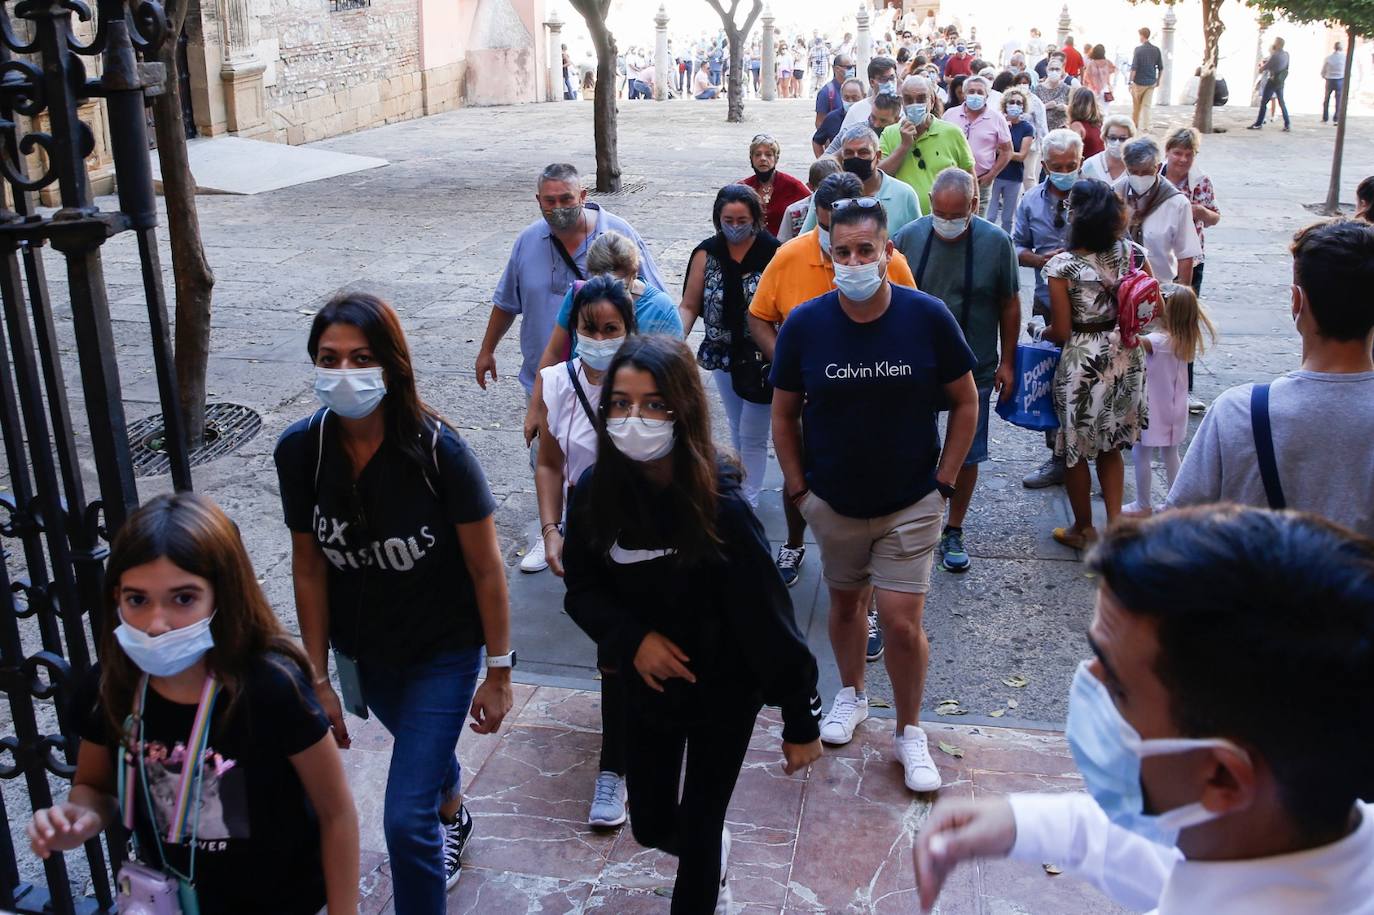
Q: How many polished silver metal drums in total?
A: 0